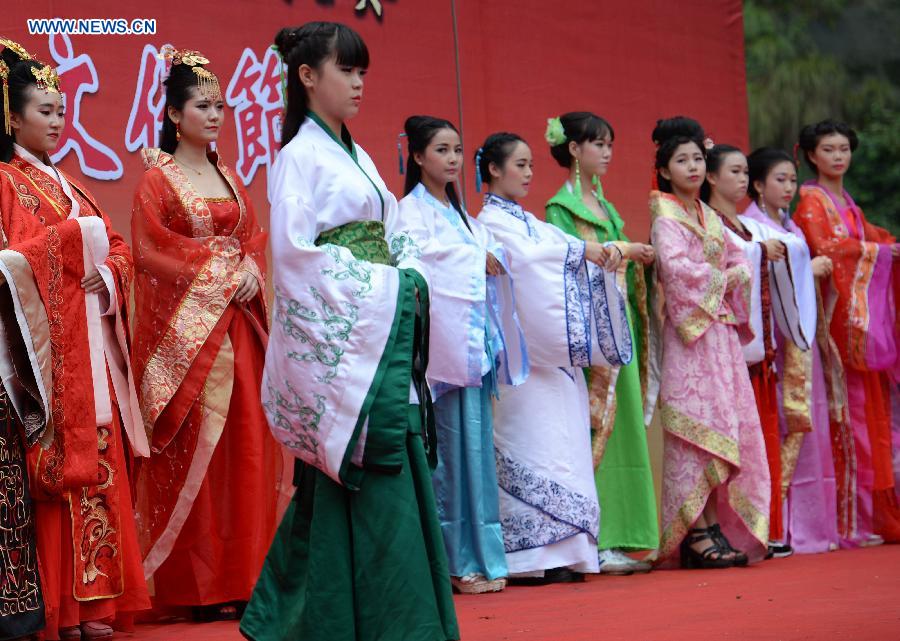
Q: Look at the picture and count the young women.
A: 10